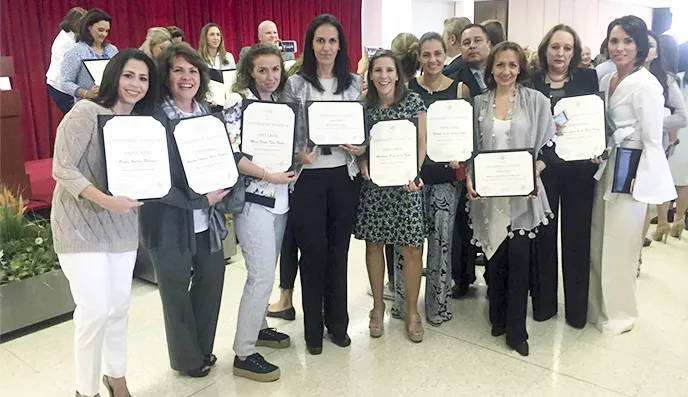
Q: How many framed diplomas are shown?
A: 8